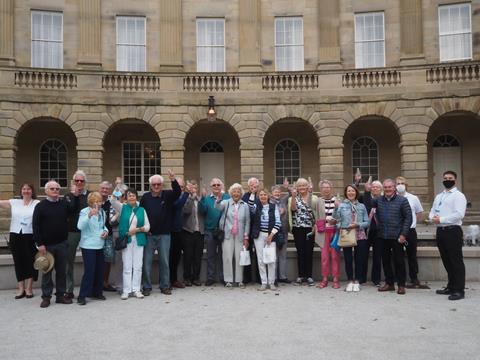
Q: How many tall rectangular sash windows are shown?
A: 6